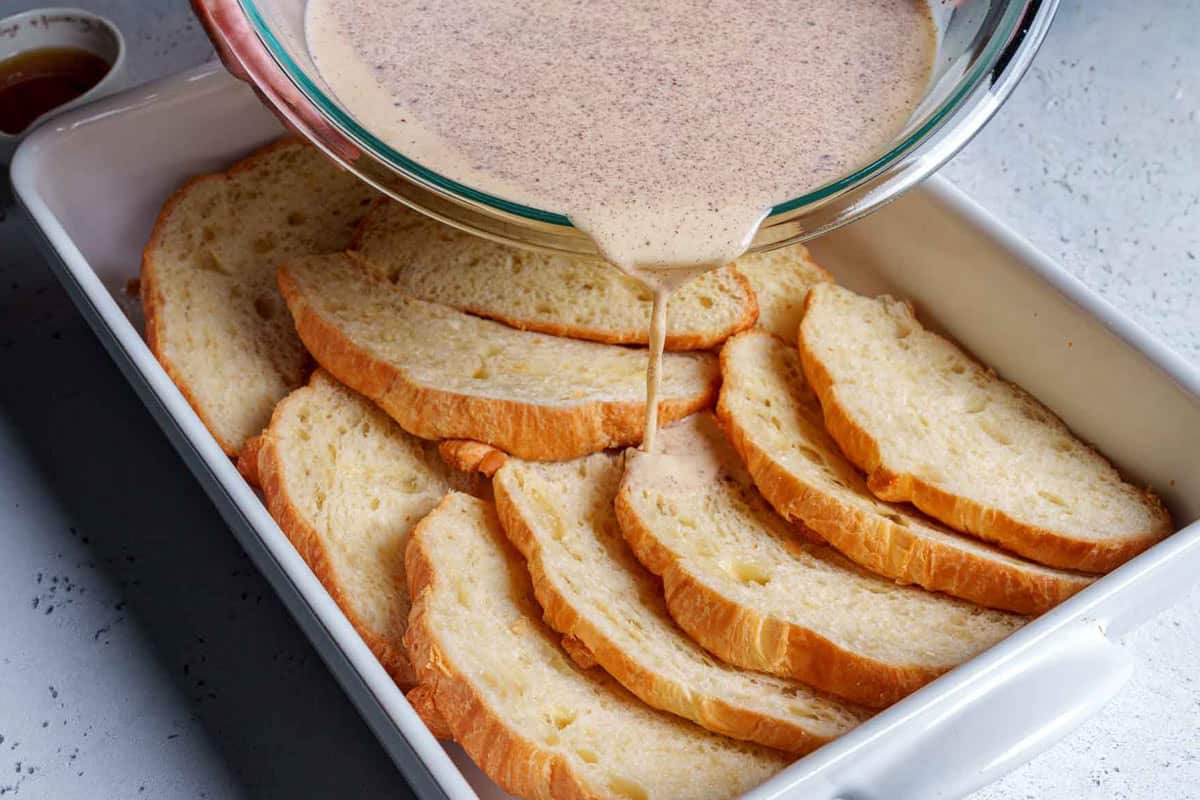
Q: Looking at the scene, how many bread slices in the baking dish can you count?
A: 10